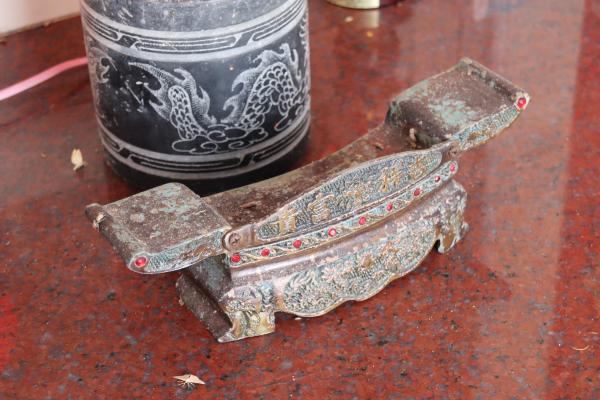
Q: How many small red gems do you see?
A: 11